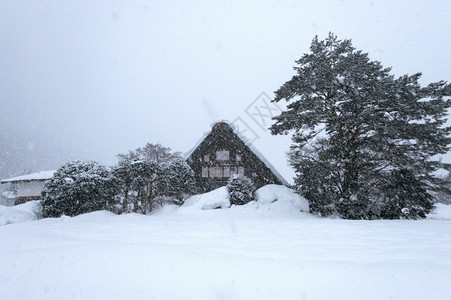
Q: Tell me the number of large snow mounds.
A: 2